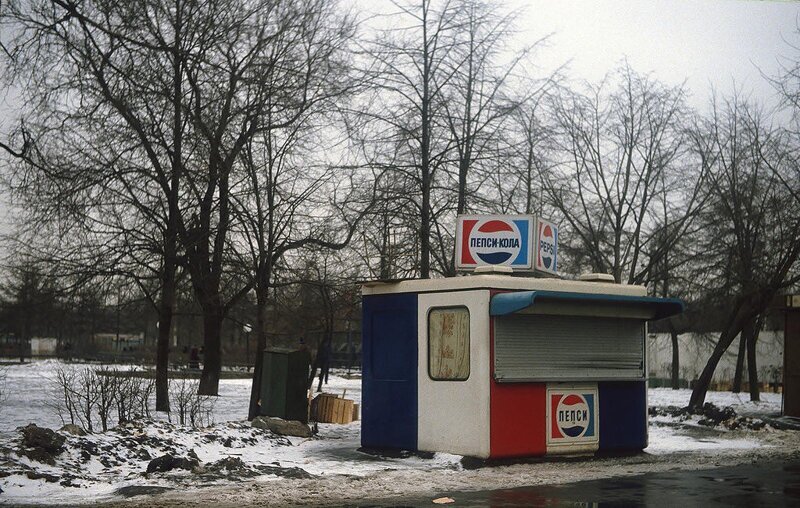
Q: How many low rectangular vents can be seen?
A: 2